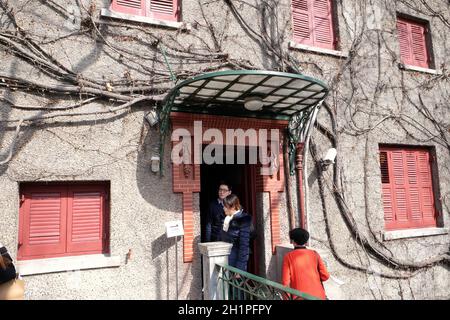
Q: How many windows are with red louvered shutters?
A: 5